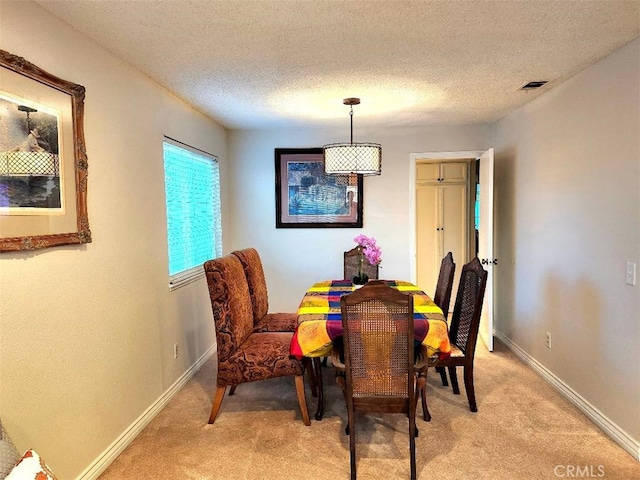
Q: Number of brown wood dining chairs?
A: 4